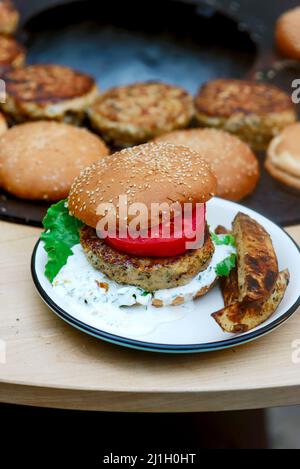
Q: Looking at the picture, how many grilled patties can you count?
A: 6